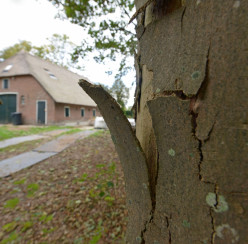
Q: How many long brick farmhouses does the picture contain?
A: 1